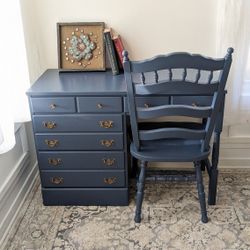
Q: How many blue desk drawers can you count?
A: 8